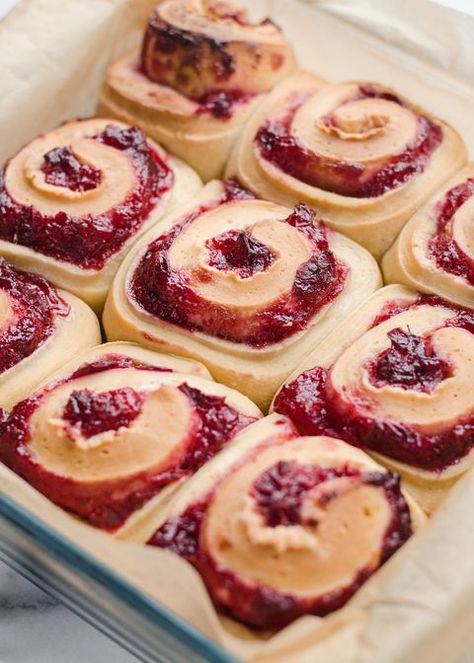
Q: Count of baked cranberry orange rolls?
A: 9